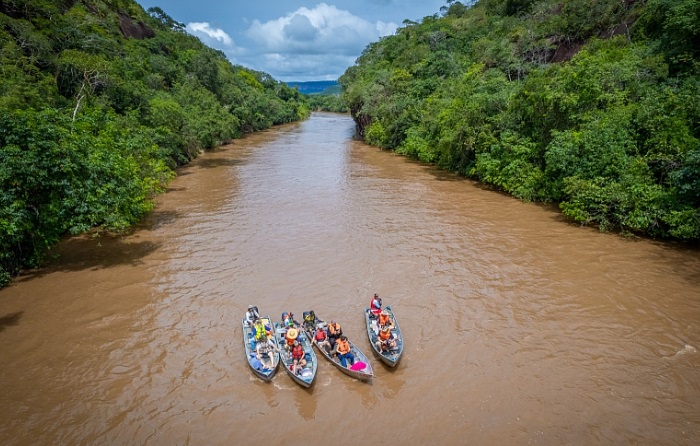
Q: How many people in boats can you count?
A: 13